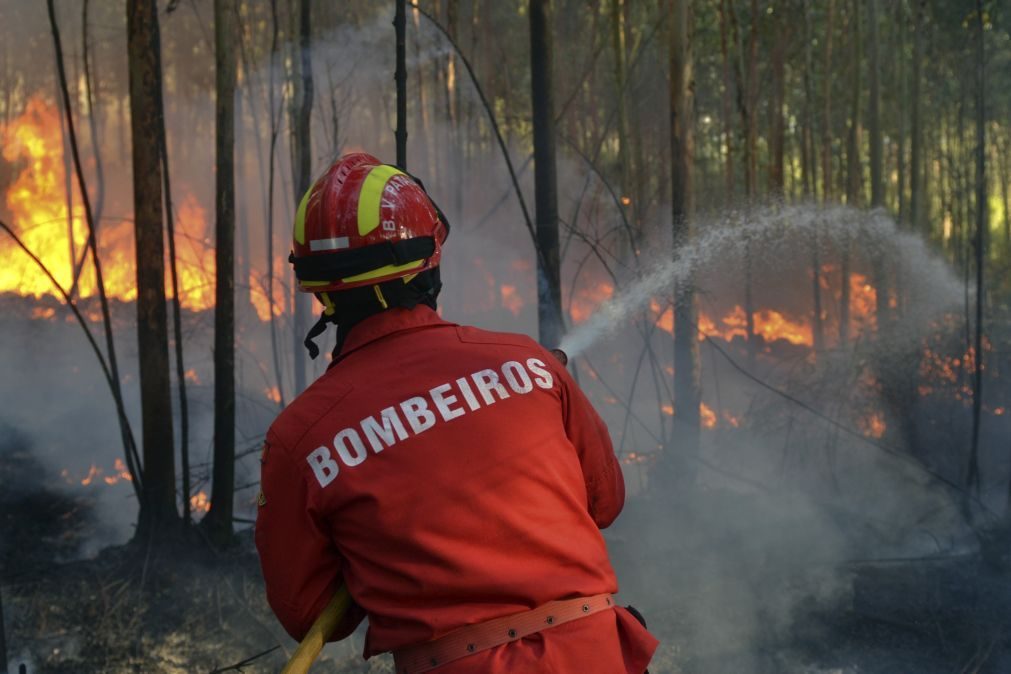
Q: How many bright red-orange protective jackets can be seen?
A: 1